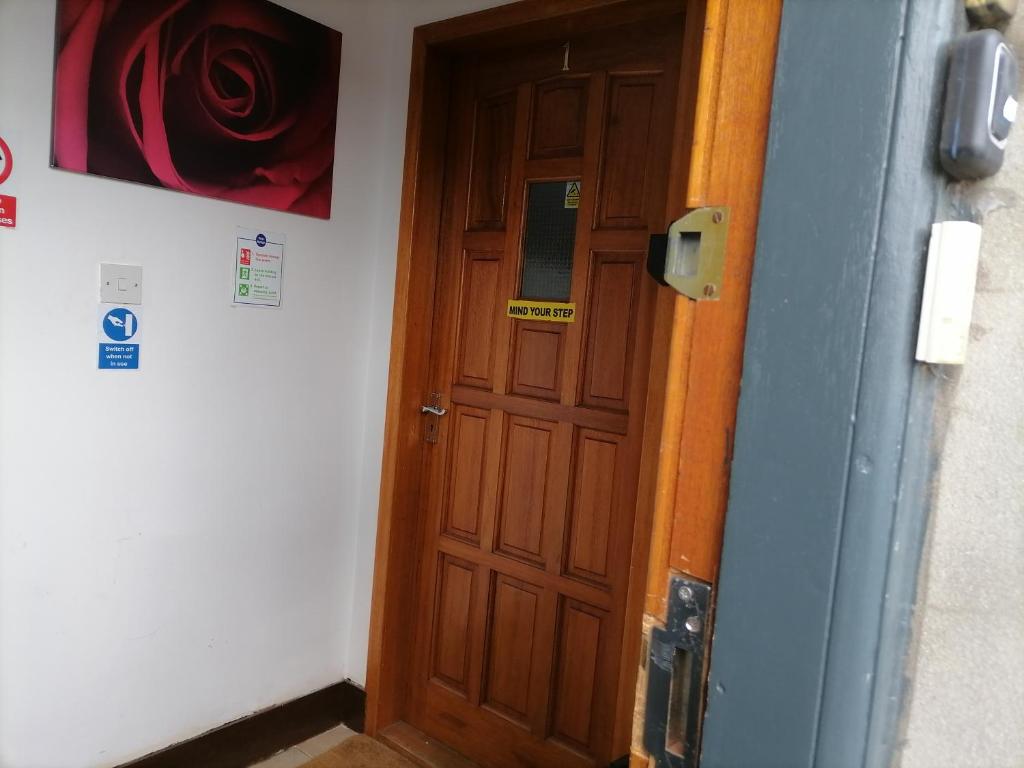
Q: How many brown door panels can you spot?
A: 12